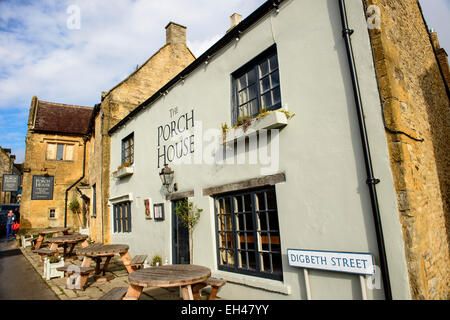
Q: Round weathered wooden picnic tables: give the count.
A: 4